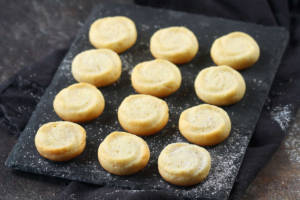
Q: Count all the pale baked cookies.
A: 12